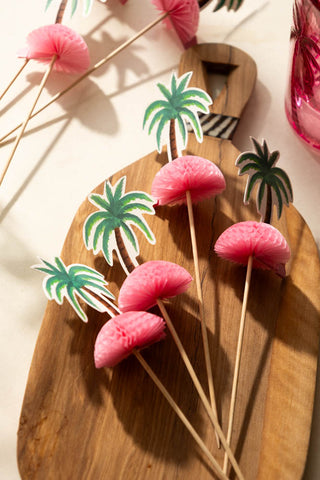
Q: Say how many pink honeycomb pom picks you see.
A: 6